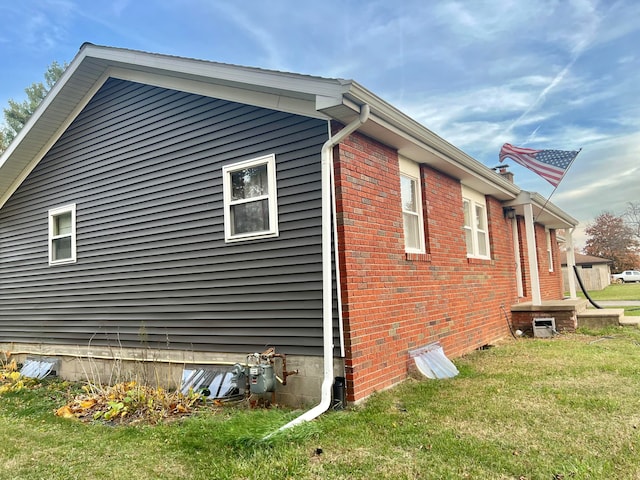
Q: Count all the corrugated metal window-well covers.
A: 3